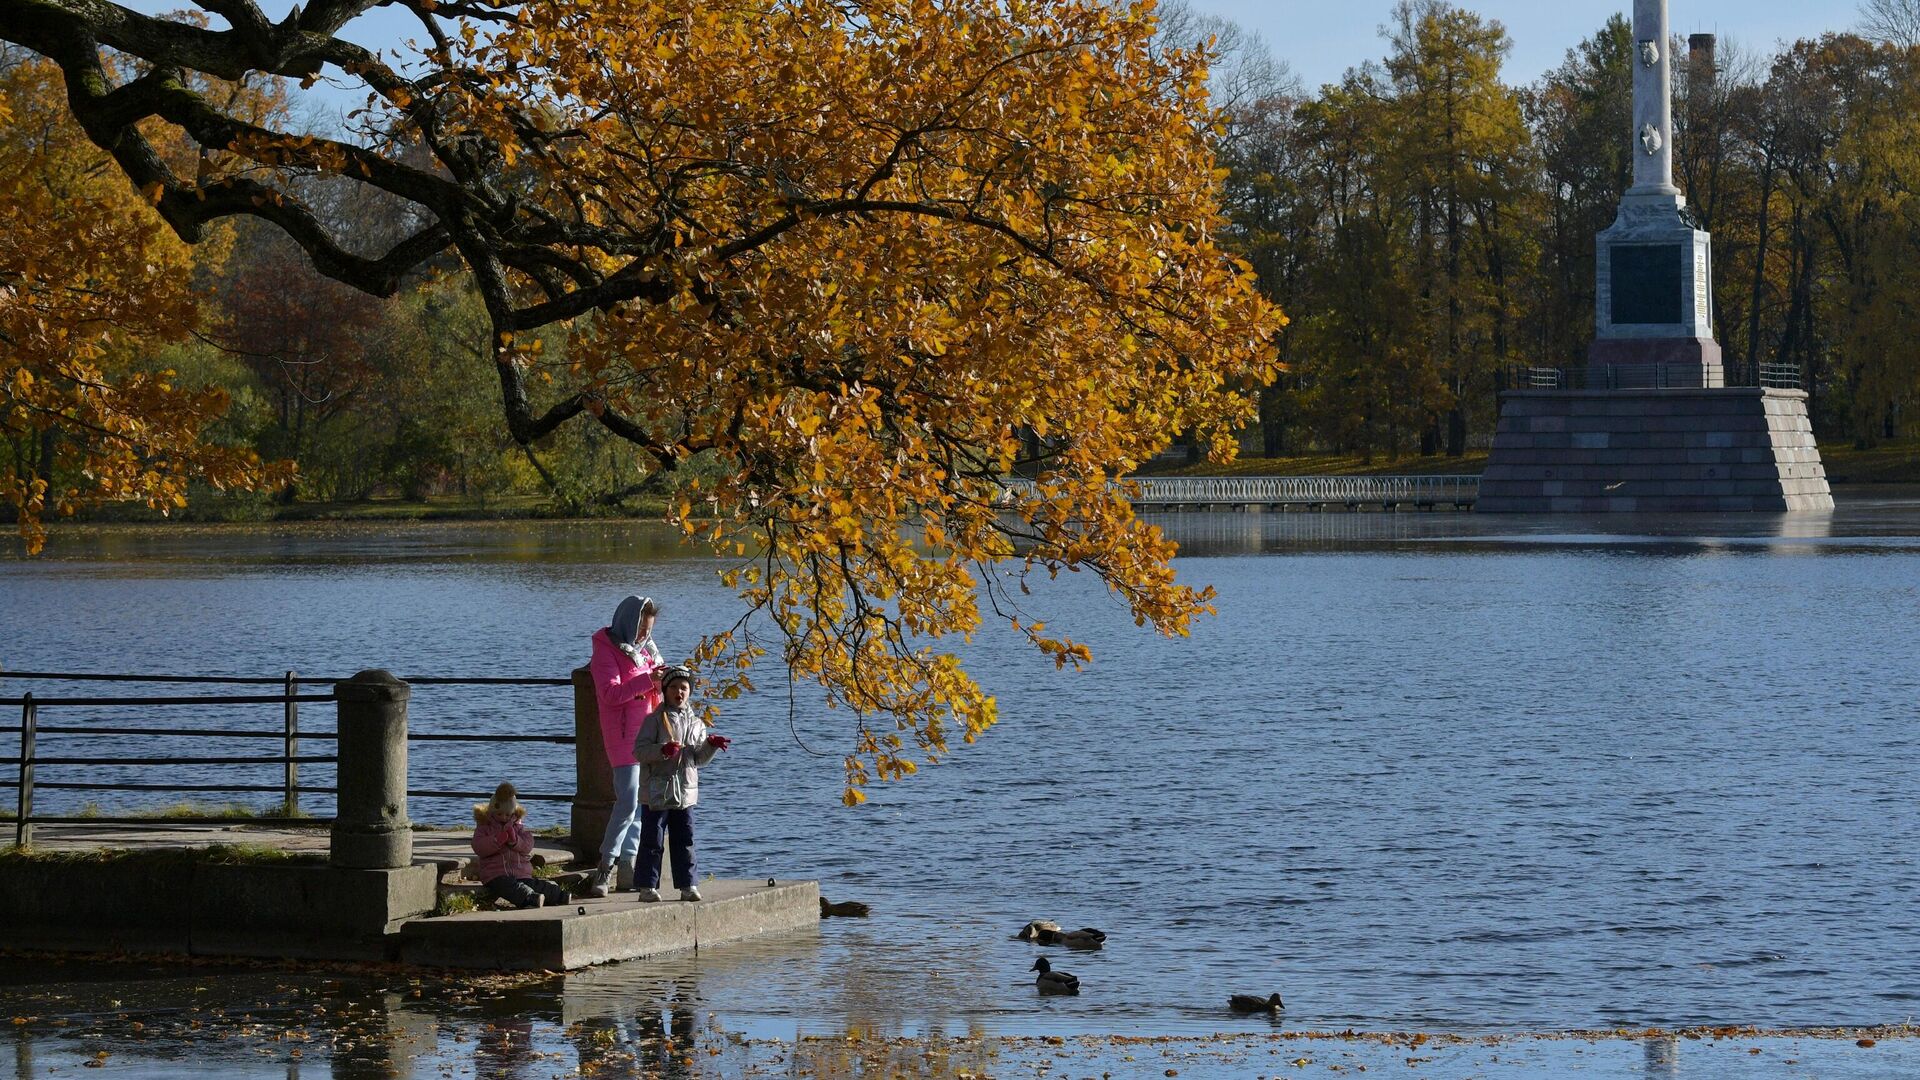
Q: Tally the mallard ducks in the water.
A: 5